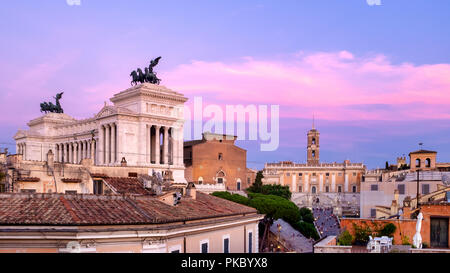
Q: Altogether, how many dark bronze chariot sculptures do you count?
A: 2